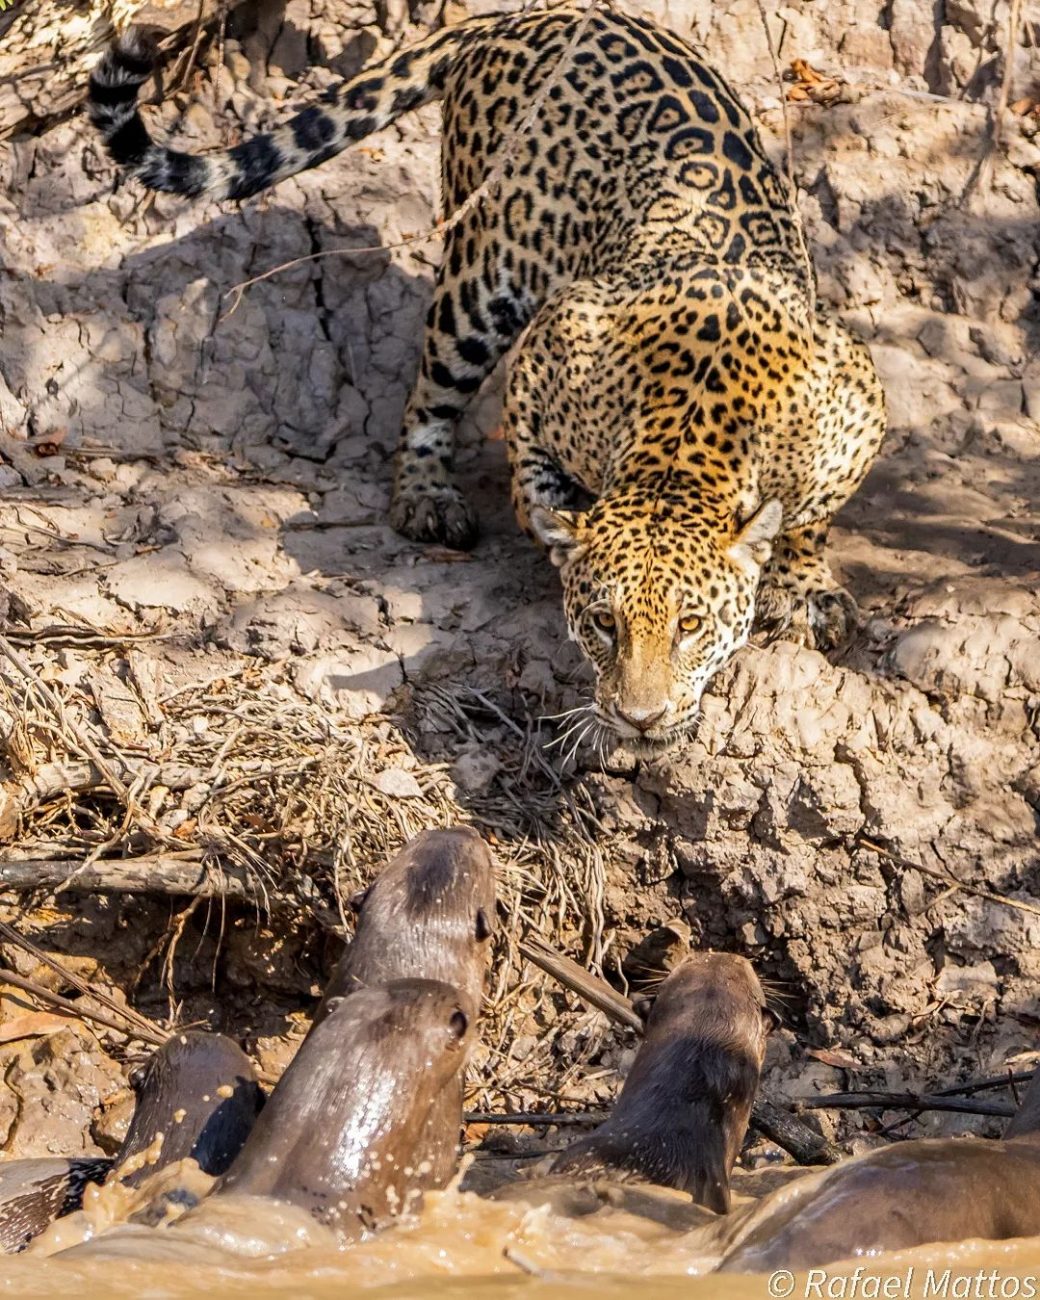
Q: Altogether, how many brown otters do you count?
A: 5